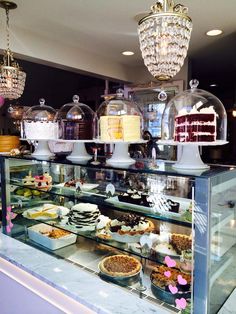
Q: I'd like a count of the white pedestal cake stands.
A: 4